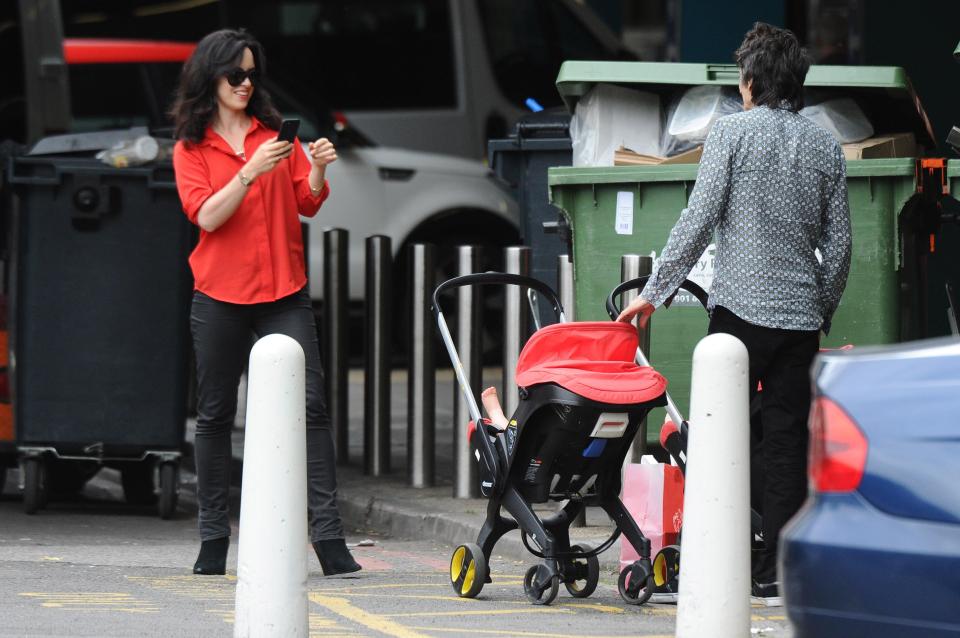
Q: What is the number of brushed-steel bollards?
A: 8